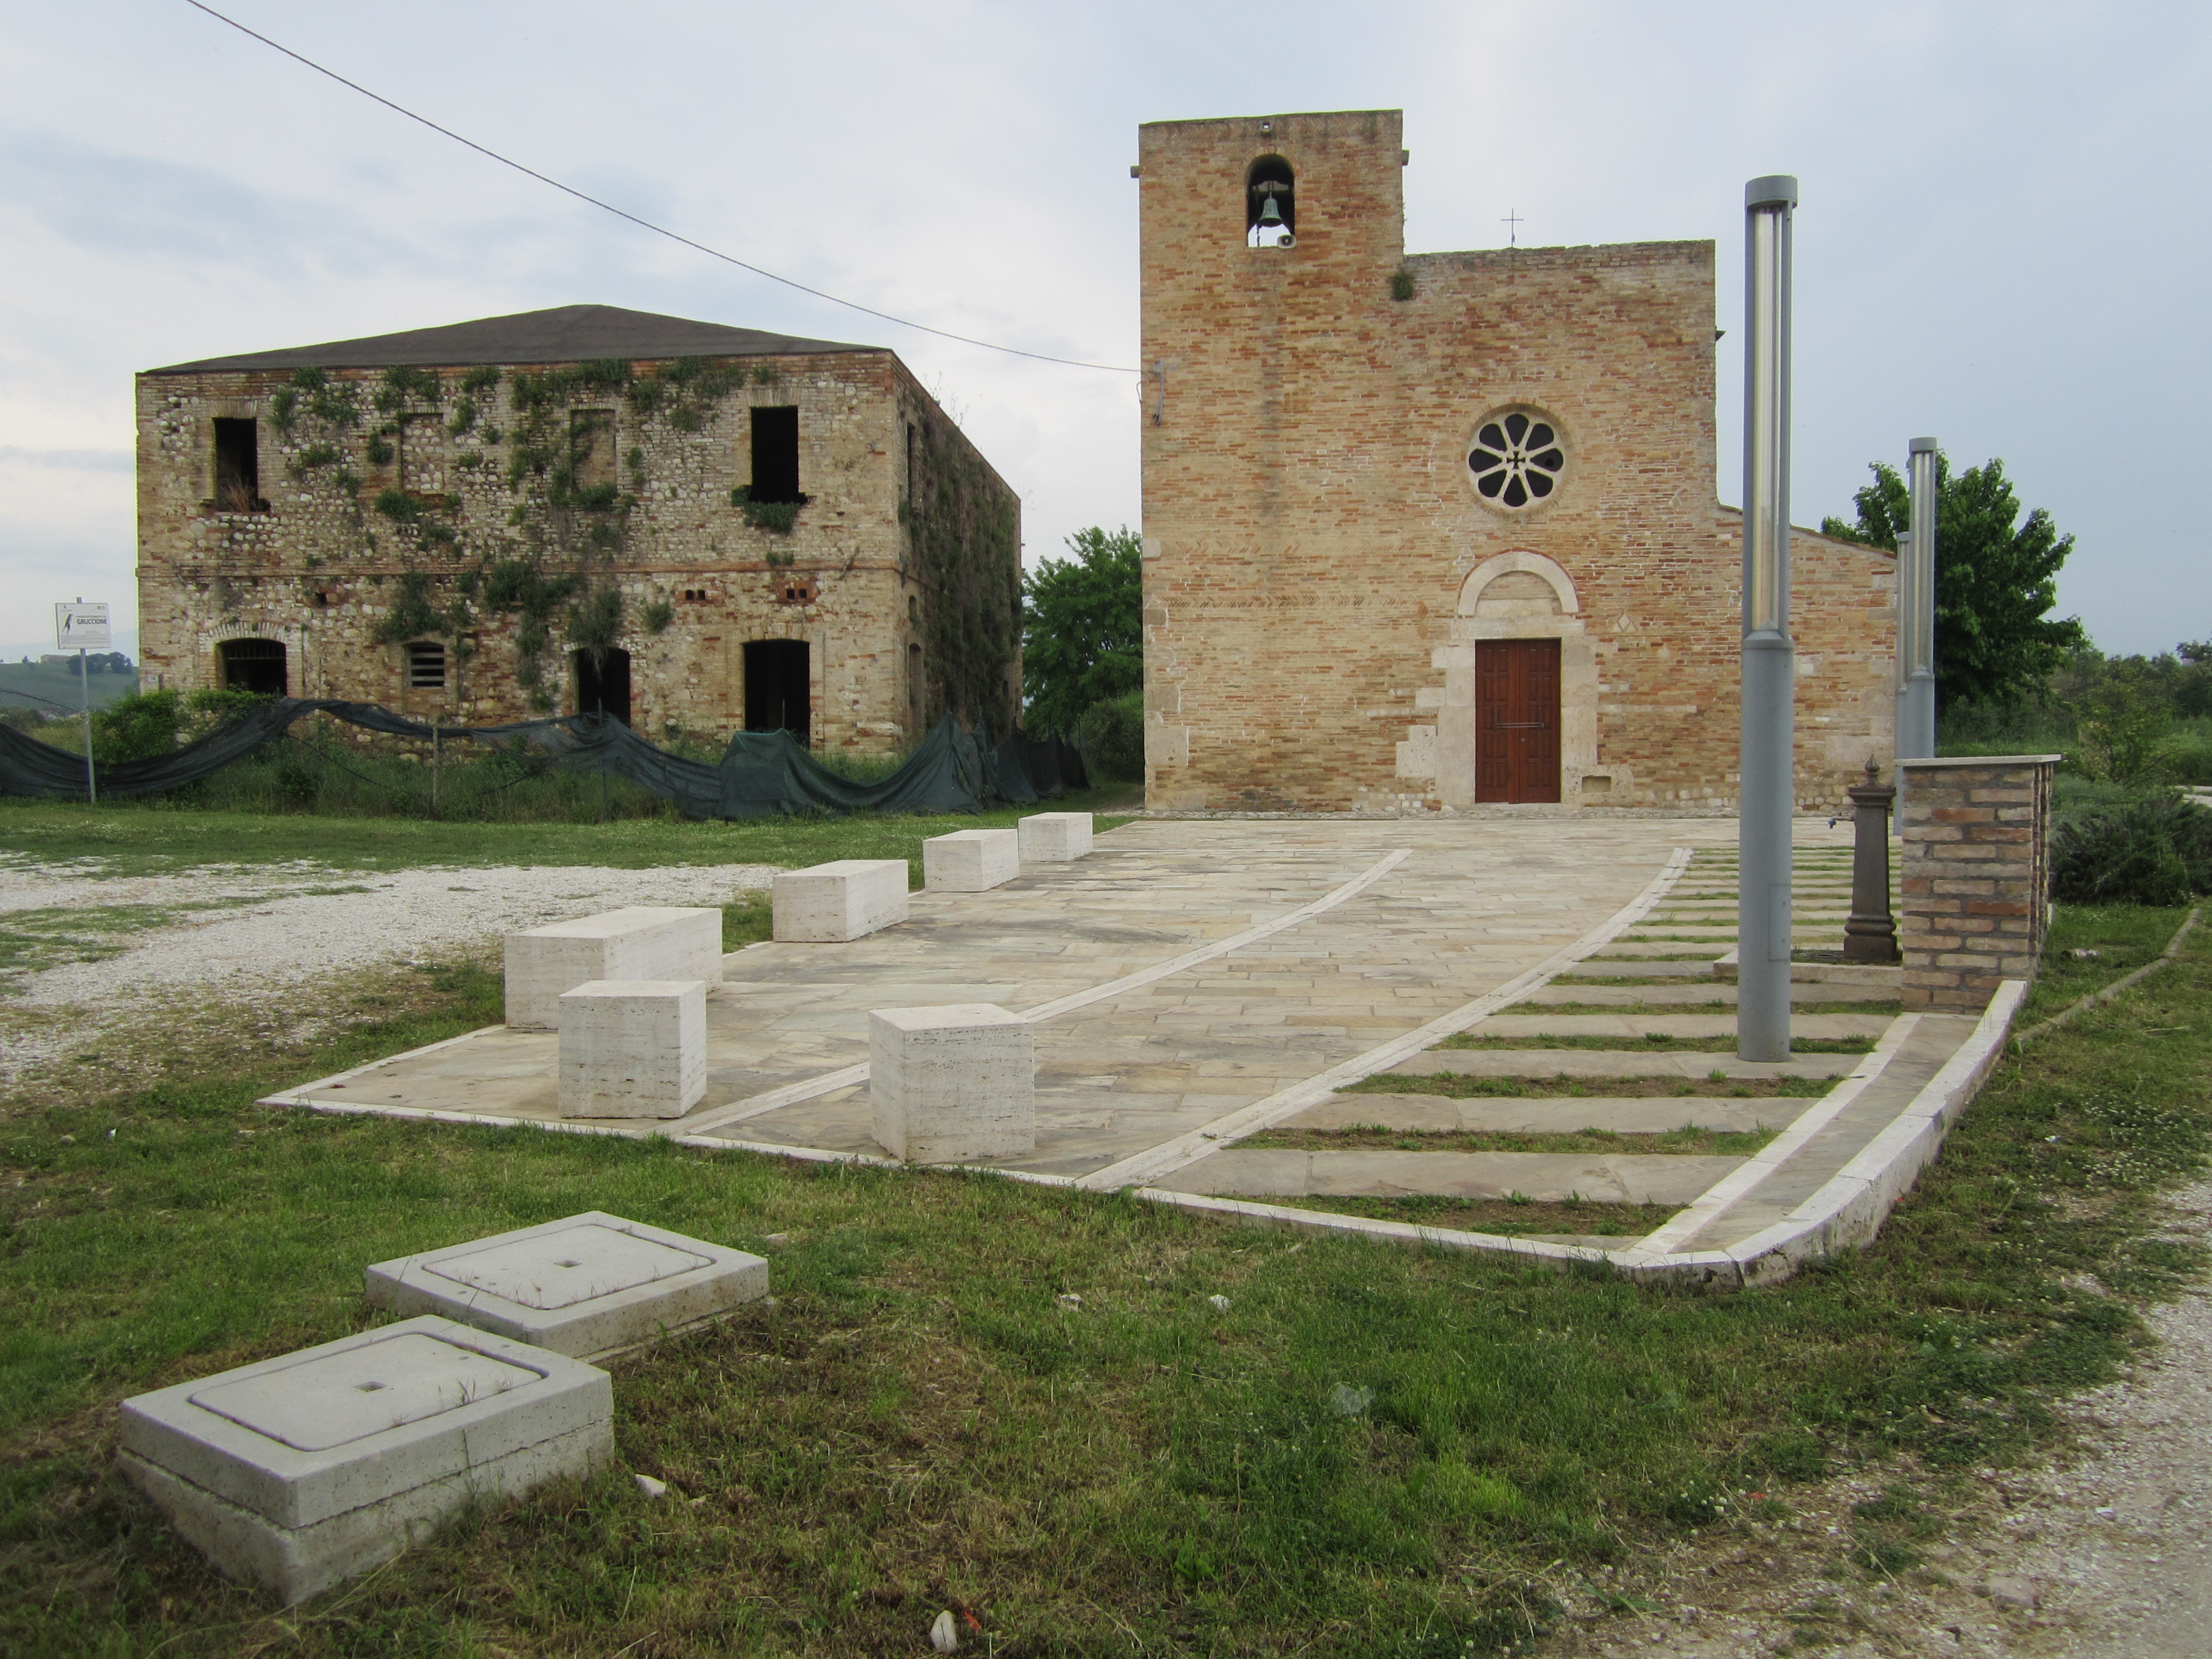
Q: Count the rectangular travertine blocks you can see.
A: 6